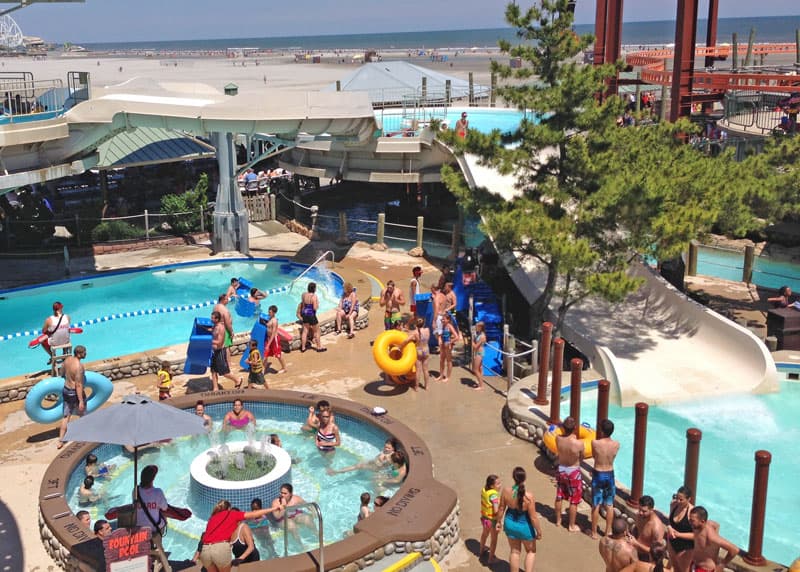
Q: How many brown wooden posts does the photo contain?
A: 7